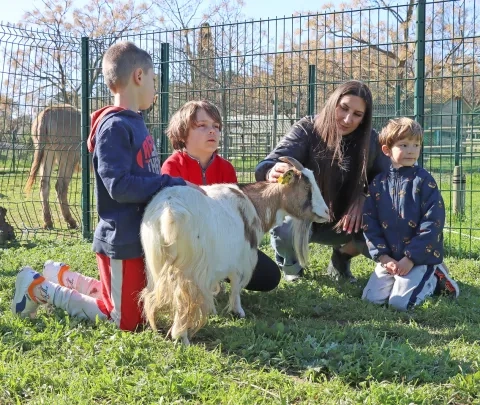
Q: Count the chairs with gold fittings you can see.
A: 0